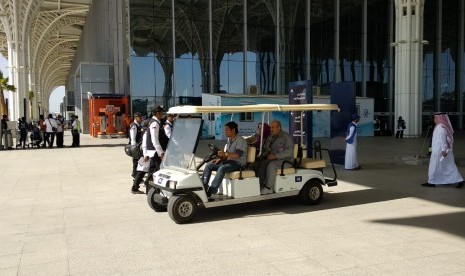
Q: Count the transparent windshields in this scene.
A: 1